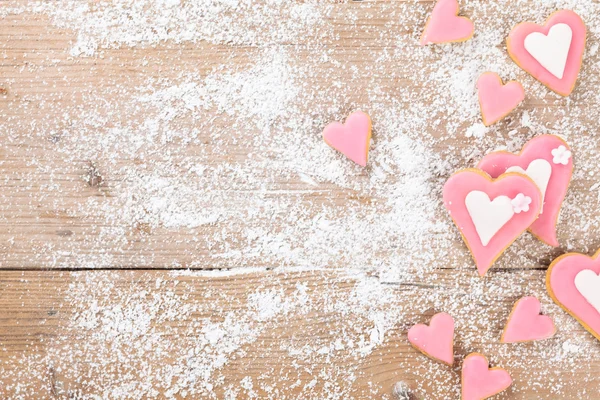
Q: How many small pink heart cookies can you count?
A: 6